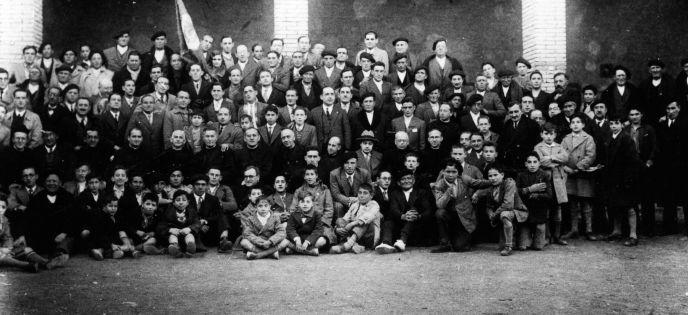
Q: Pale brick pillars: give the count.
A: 3